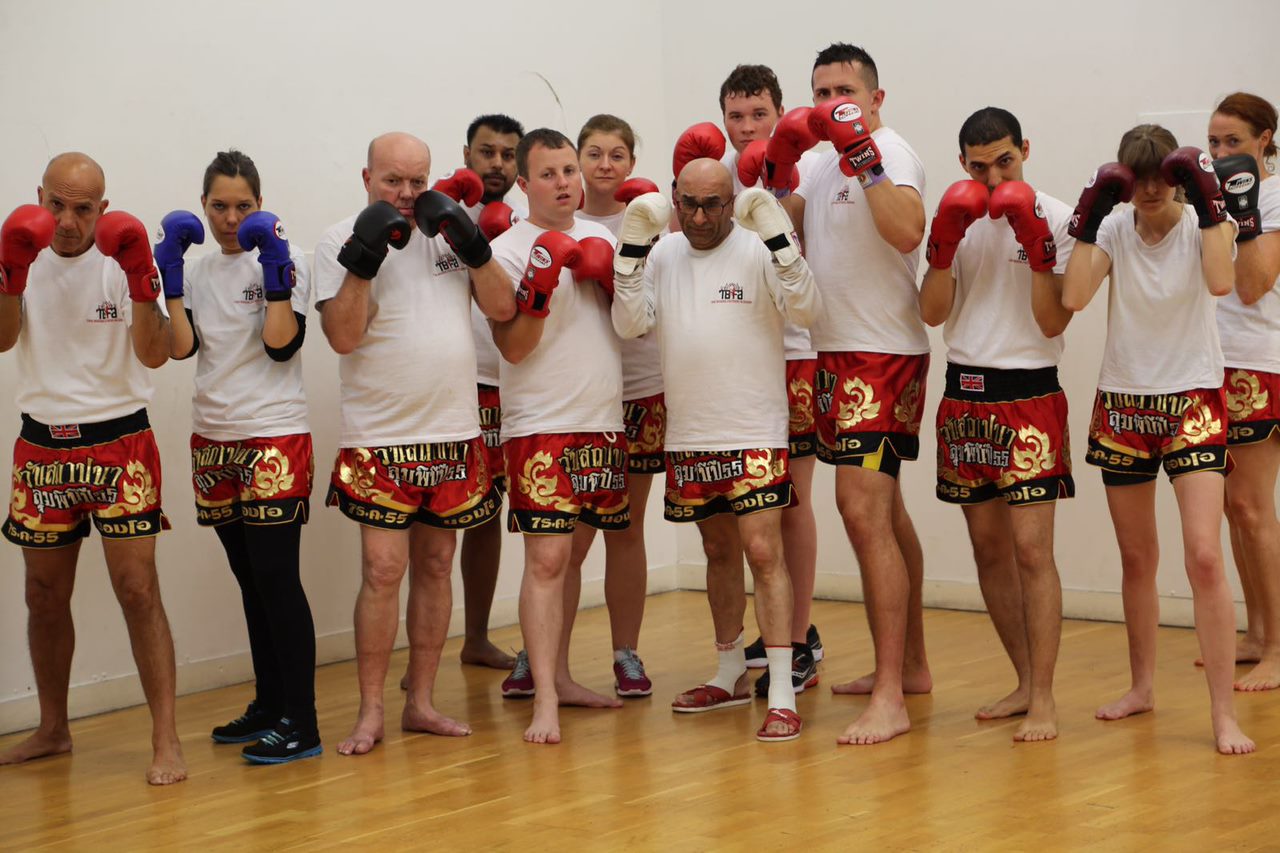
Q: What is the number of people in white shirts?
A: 12